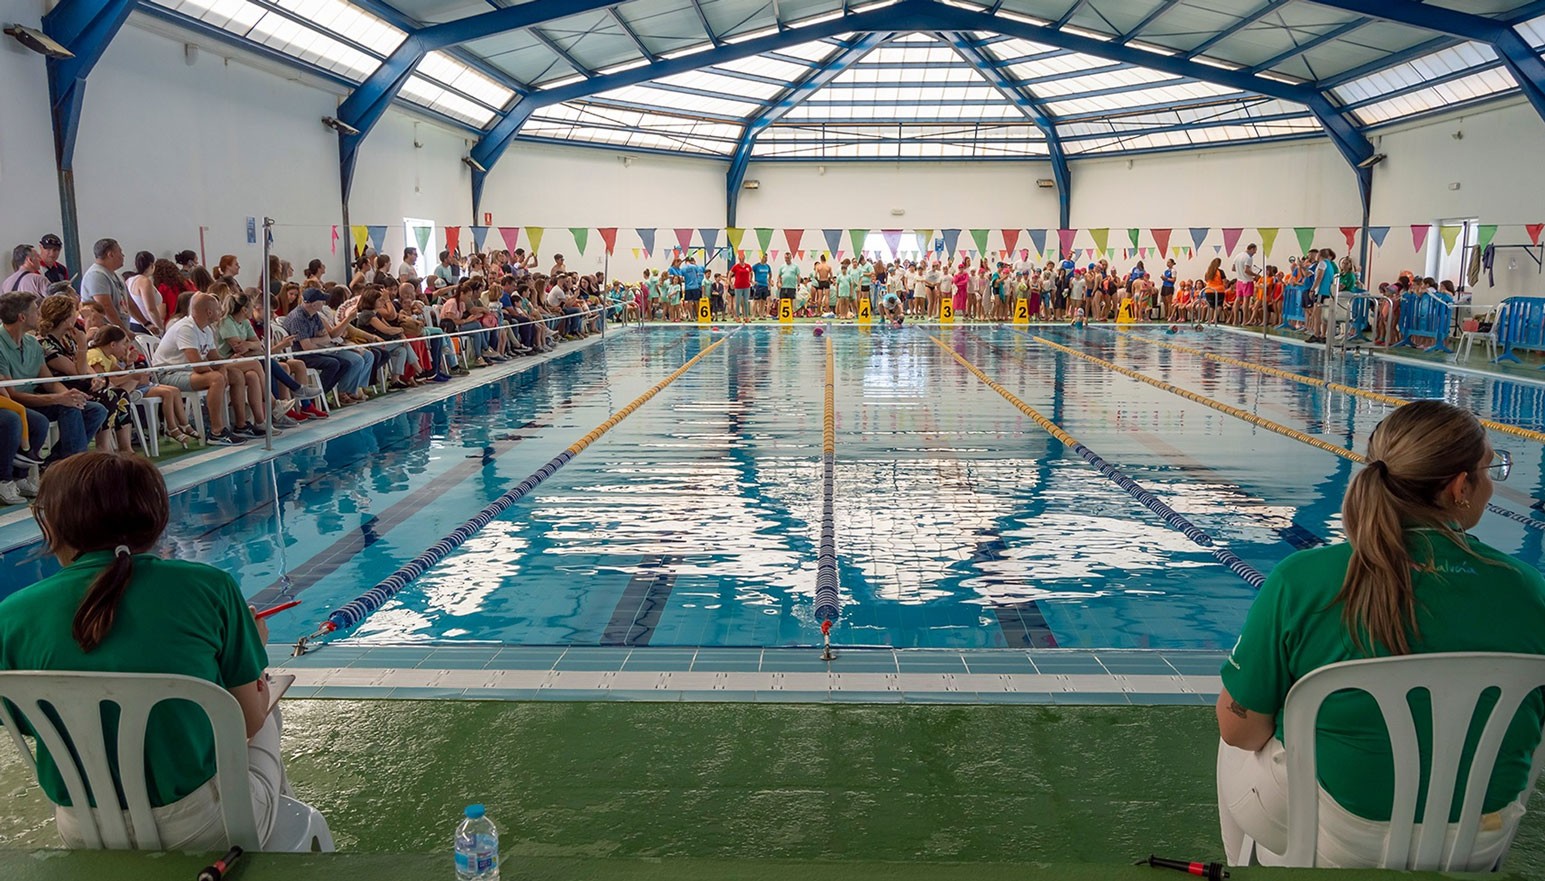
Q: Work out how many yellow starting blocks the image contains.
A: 6